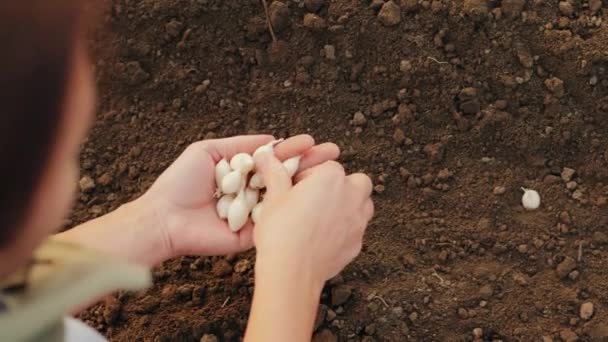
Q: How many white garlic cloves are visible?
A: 11